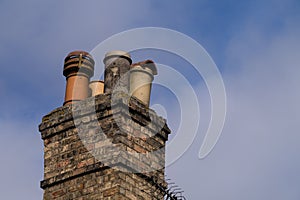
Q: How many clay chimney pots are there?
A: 4